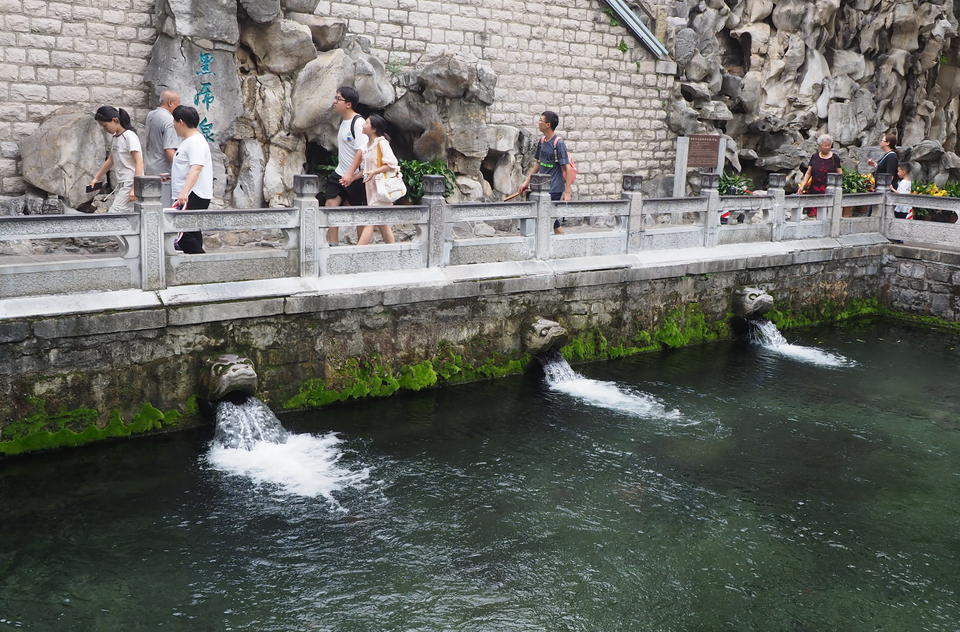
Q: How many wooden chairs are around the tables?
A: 0